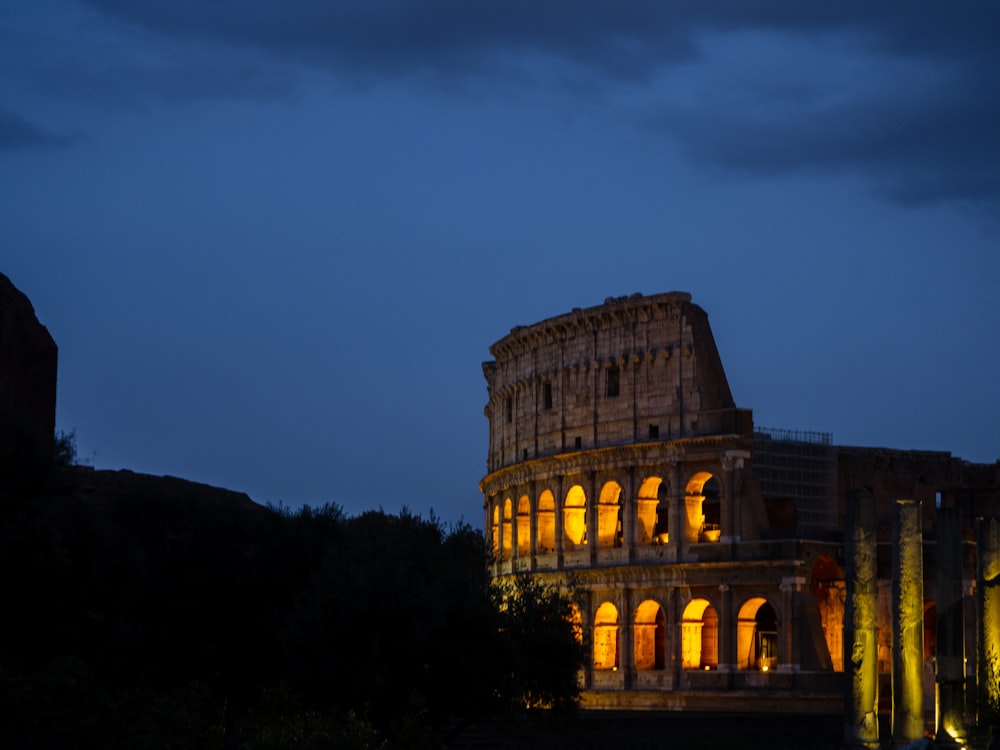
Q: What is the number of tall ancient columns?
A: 4